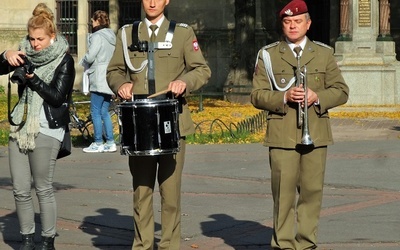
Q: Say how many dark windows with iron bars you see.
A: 3